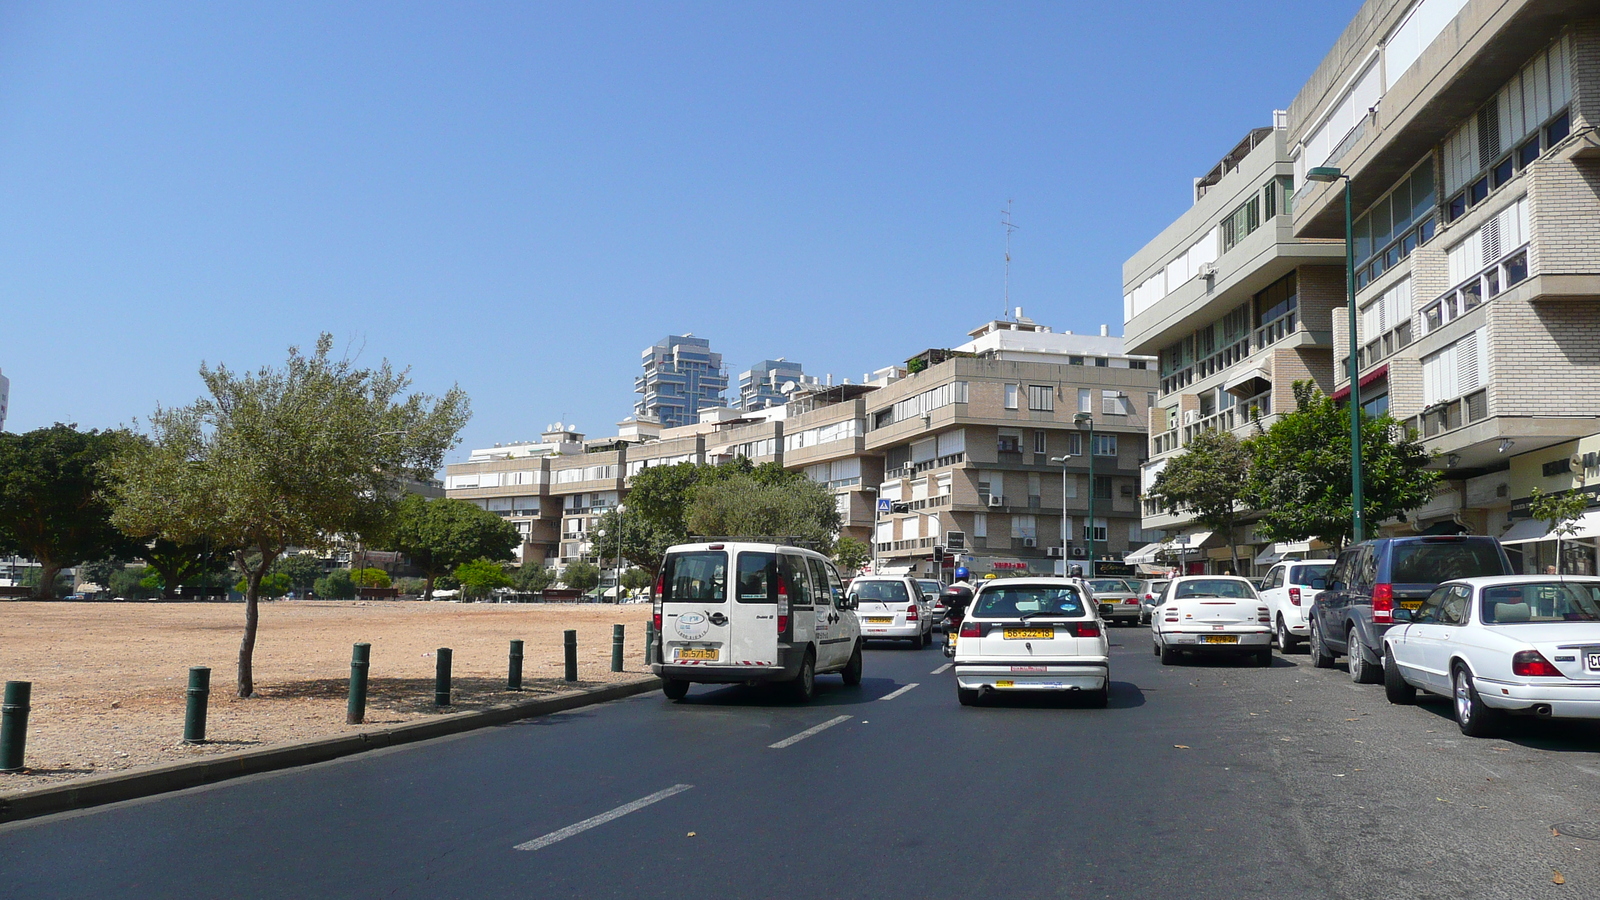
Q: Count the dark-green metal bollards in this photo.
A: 8